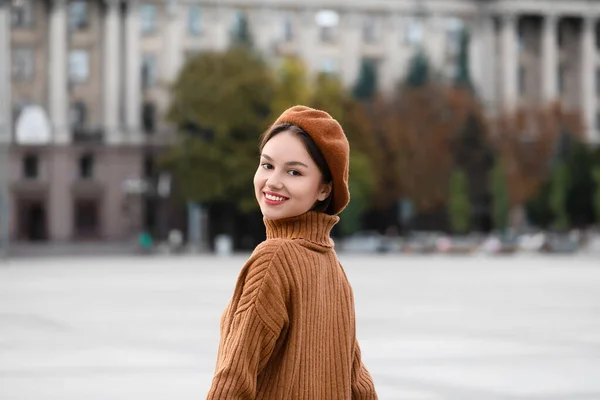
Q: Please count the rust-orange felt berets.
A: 1